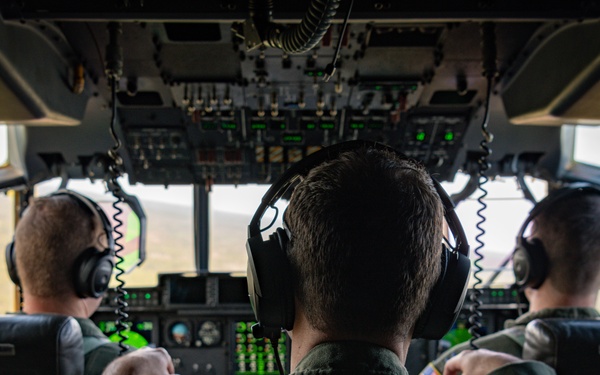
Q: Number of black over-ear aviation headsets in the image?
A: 3